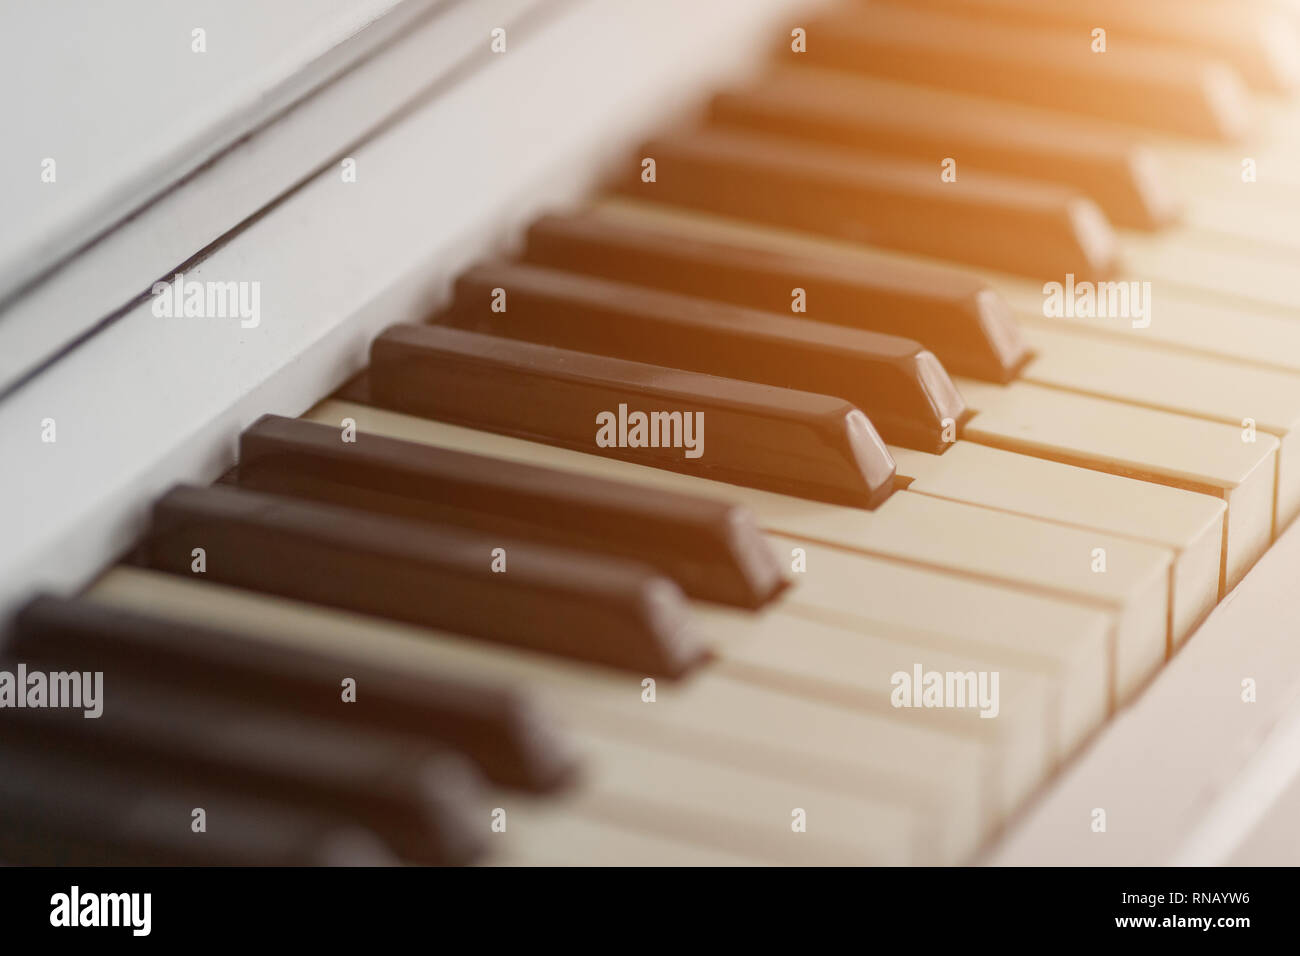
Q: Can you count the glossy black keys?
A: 12